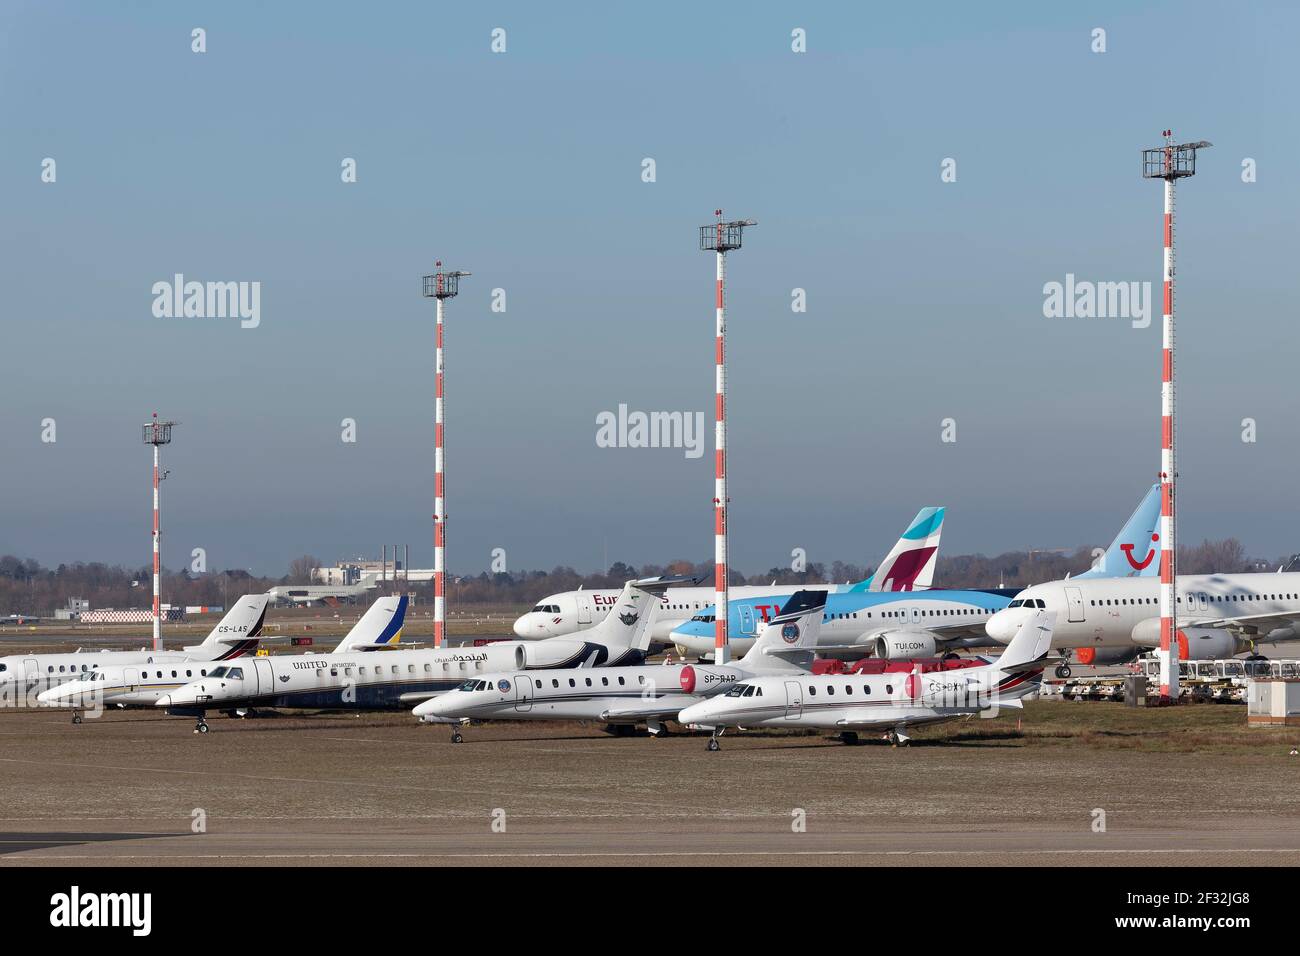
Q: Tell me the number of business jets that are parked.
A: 5